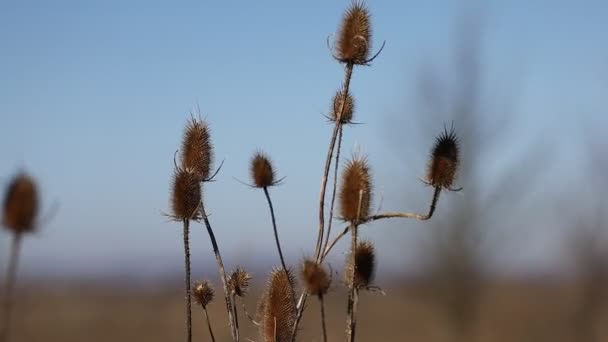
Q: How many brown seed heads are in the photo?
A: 13